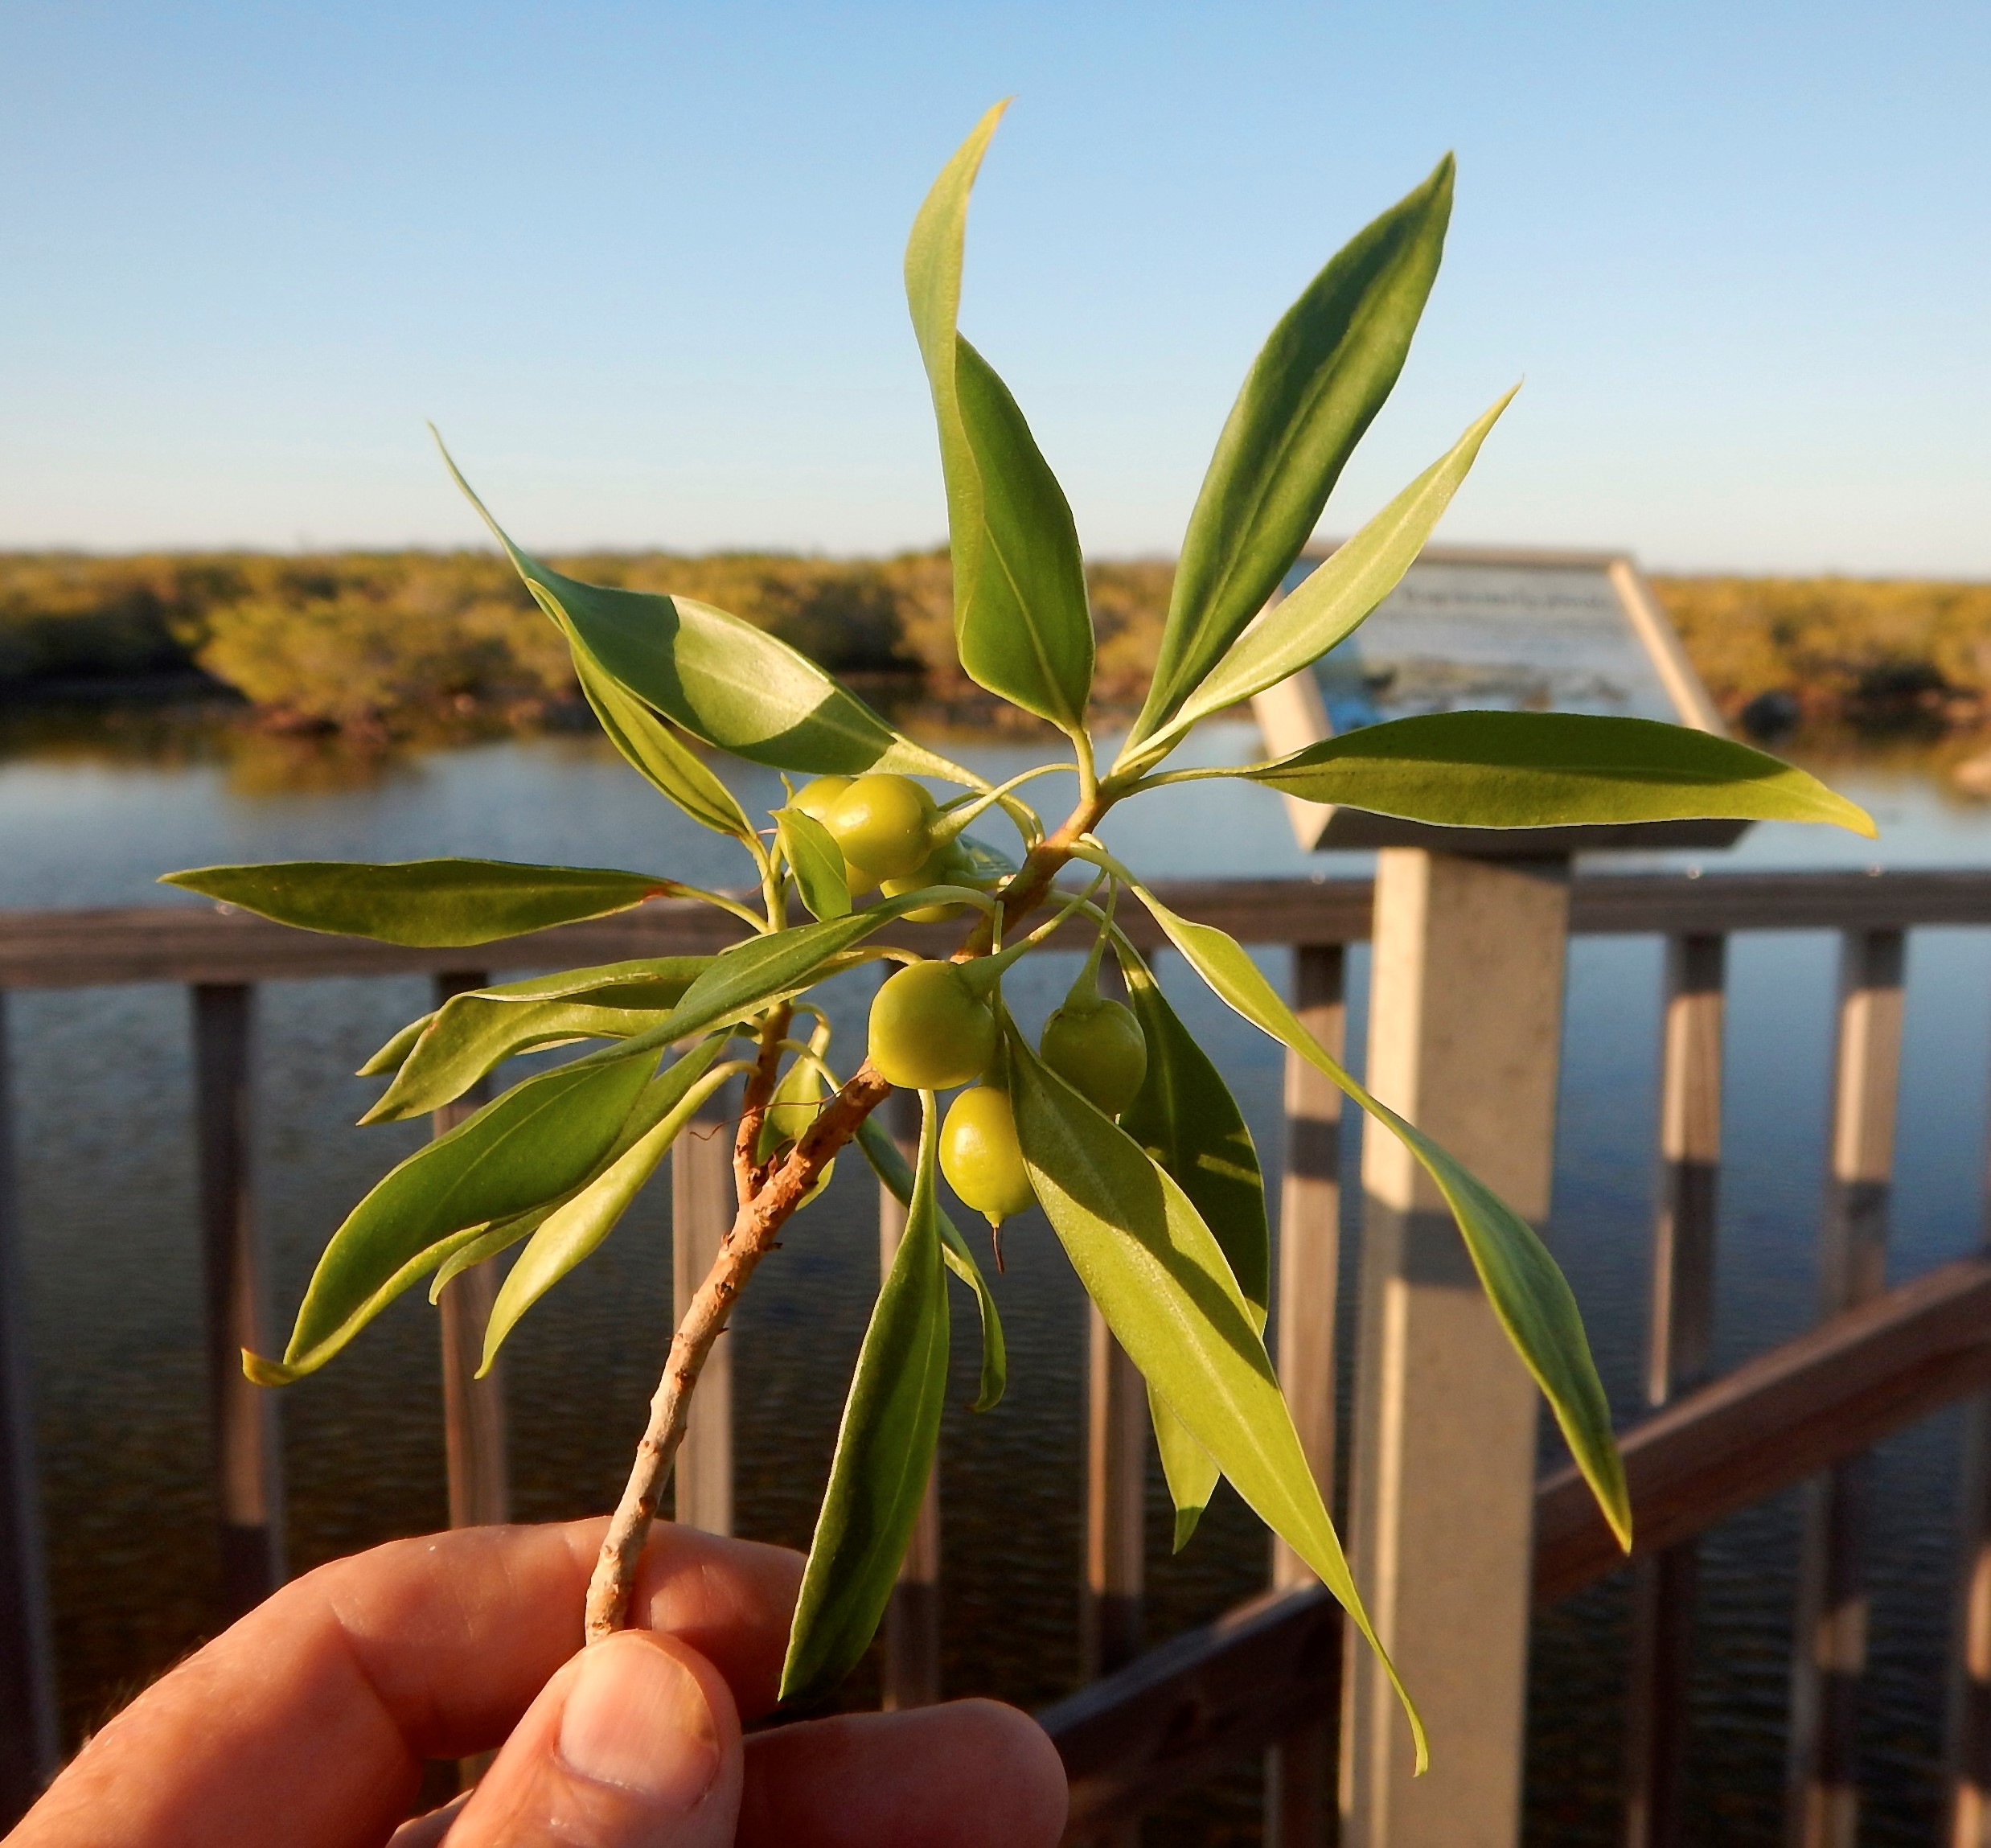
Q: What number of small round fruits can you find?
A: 6